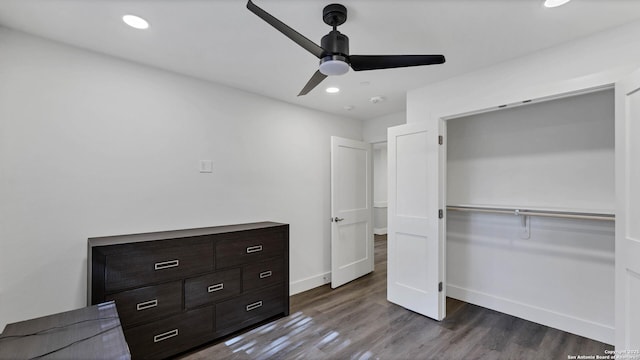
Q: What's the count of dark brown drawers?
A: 7